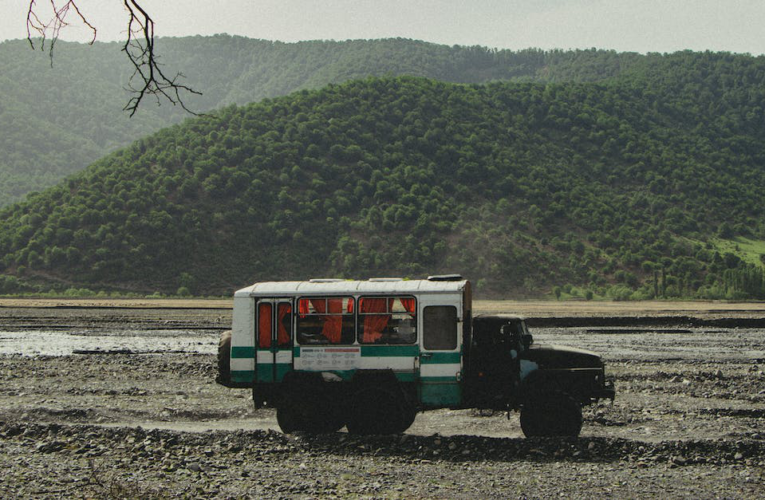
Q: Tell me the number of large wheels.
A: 3